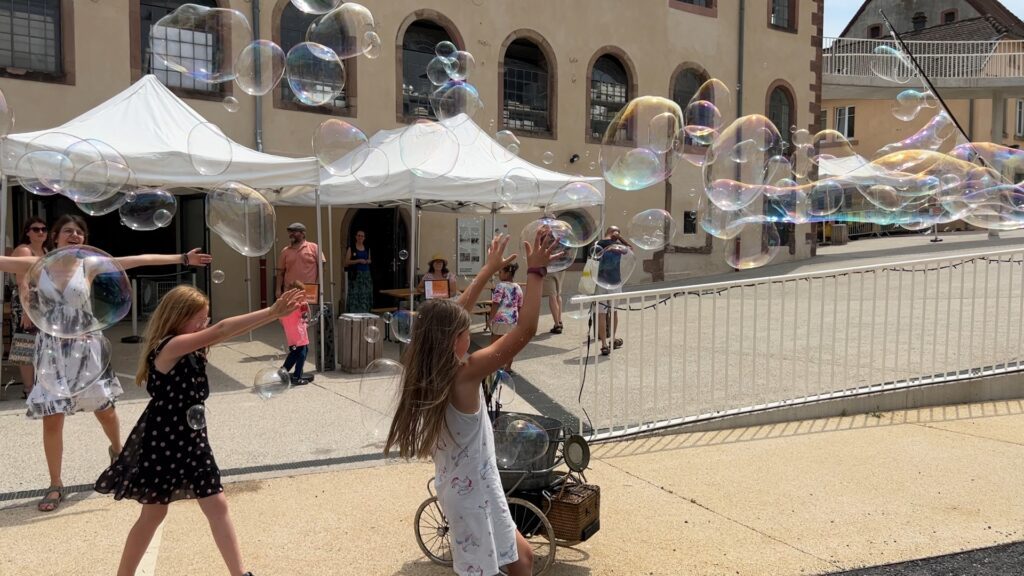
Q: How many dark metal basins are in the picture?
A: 1